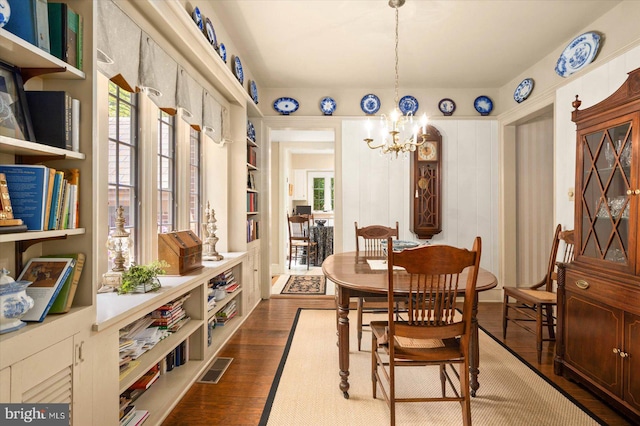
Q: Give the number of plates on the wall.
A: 13